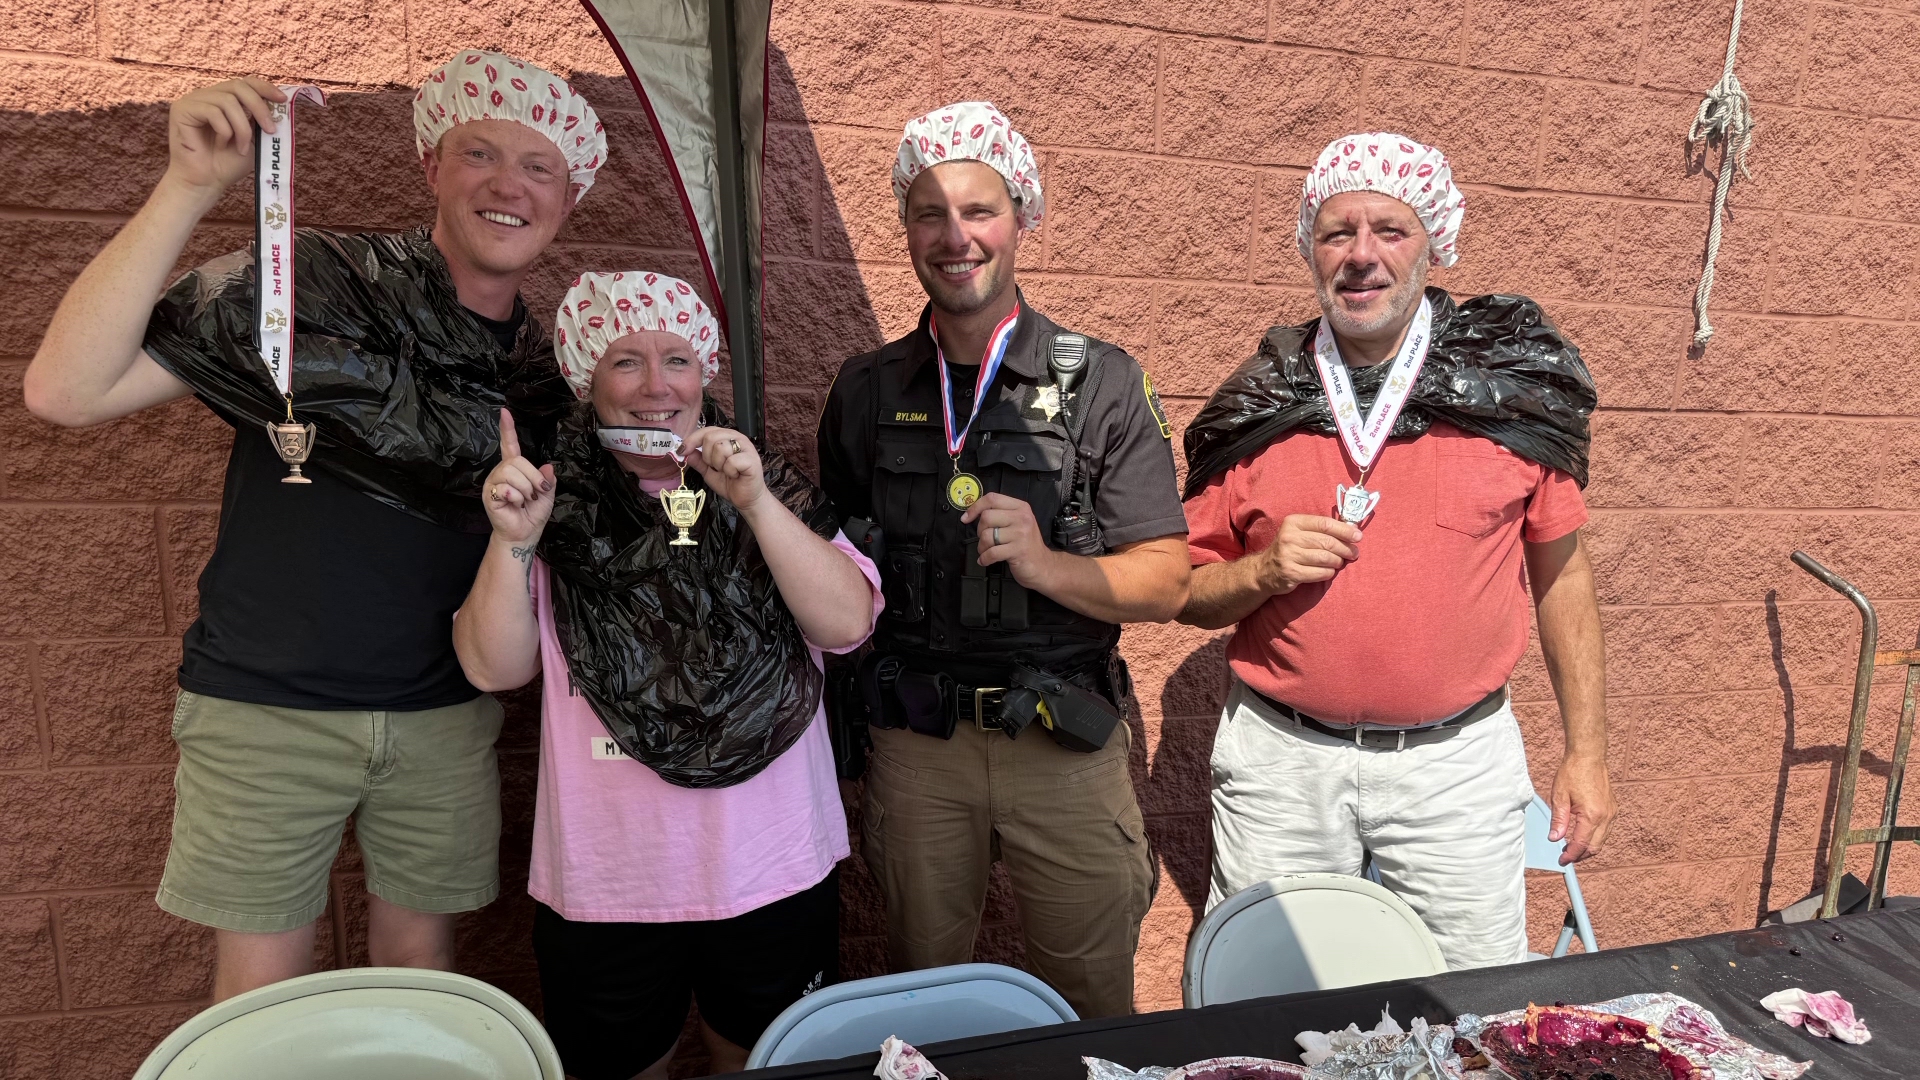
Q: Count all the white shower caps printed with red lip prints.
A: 4